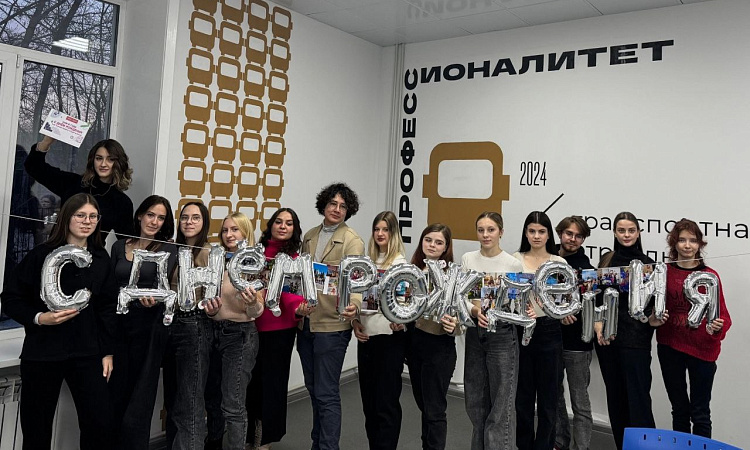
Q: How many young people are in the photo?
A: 14